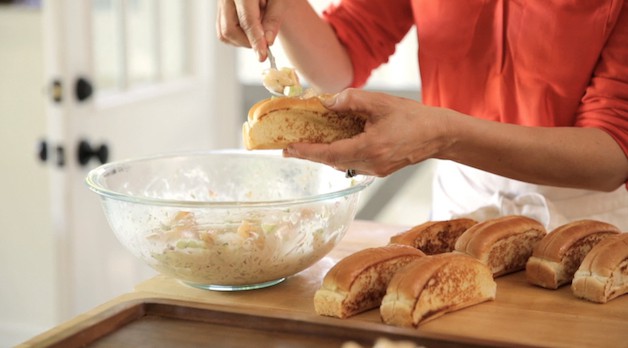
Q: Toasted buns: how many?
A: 7